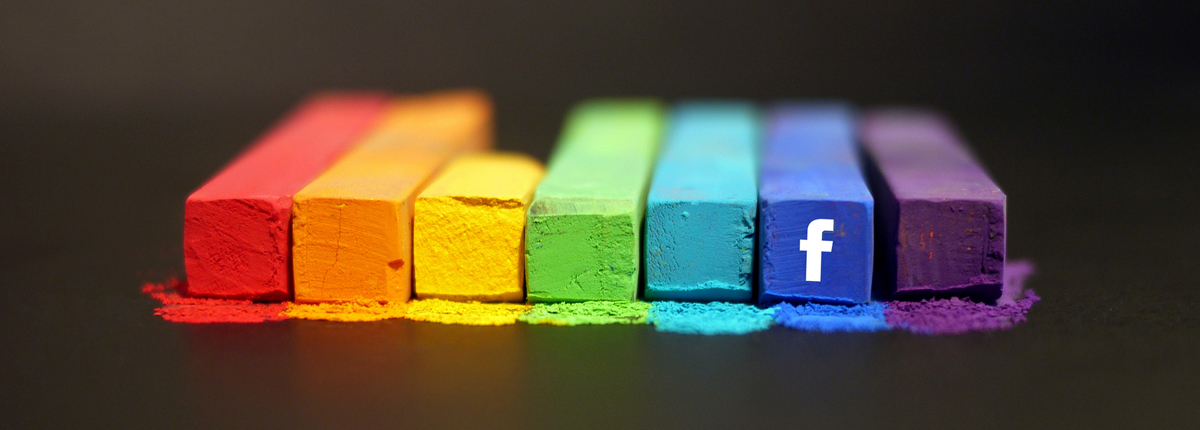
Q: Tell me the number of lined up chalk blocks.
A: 7